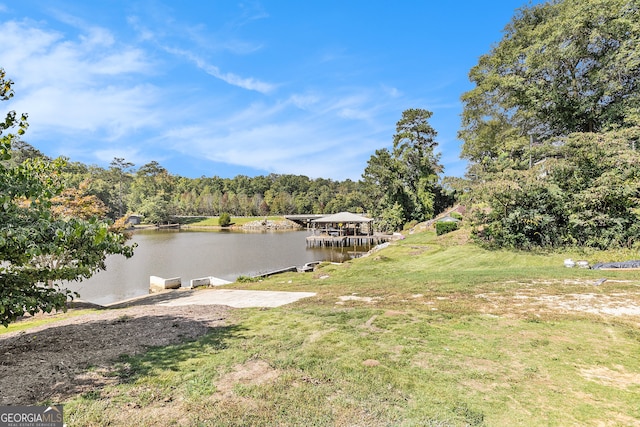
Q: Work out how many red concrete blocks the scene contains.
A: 0